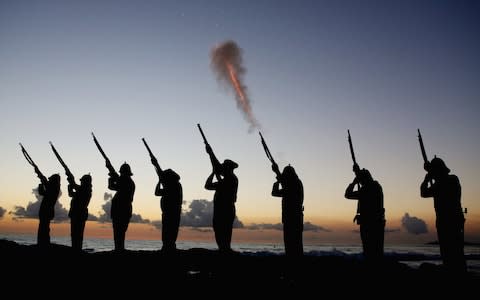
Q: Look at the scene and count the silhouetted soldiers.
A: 8